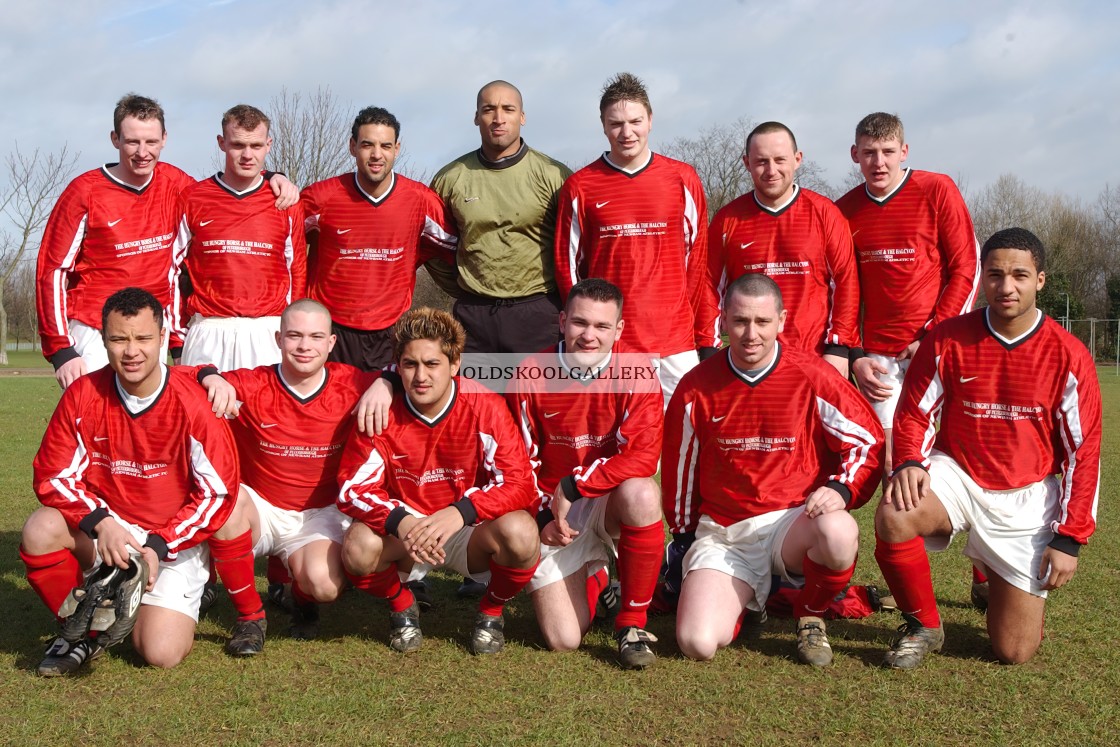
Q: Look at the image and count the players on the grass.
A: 13